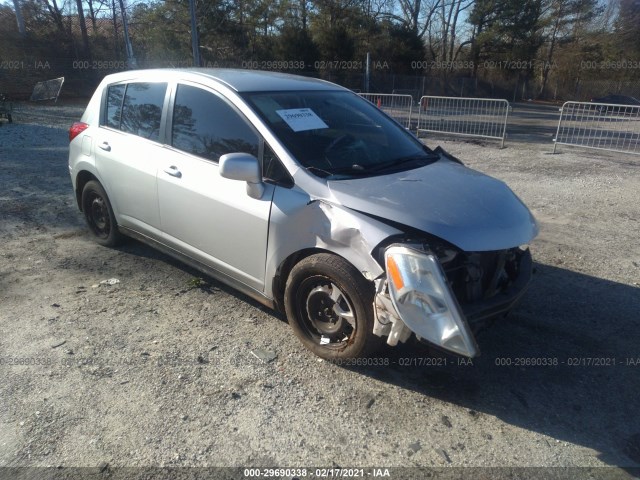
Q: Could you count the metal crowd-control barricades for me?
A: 3